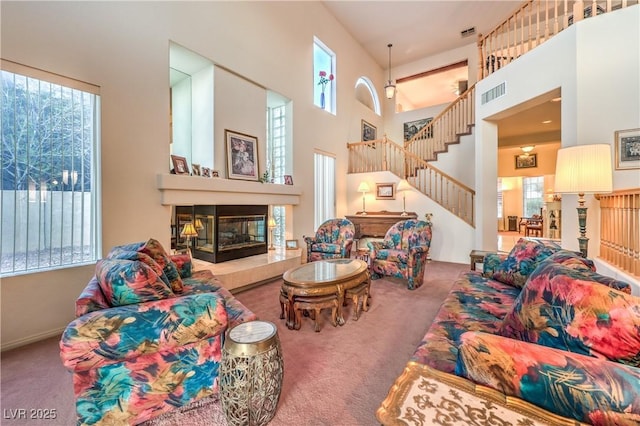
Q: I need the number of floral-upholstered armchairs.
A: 2